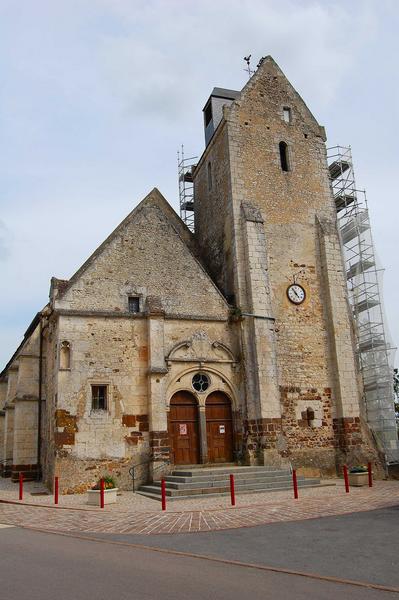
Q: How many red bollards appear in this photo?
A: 8